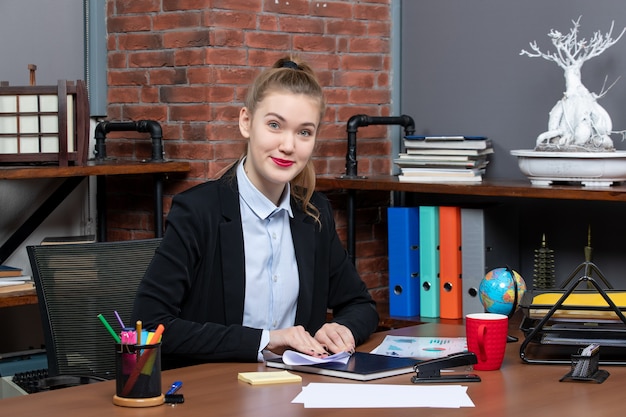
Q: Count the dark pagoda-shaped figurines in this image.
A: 1